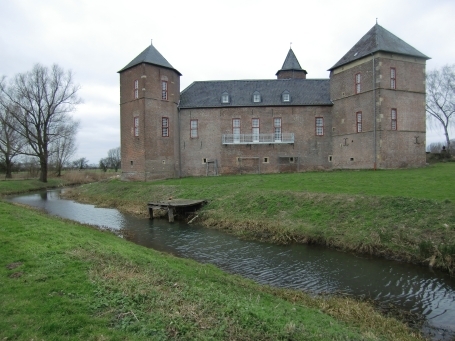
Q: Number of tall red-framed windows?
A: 13